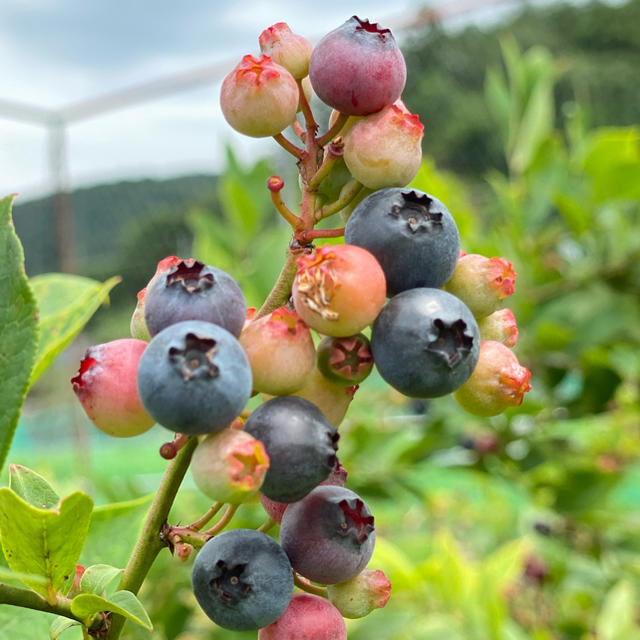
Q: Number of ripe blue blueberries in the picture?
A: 7